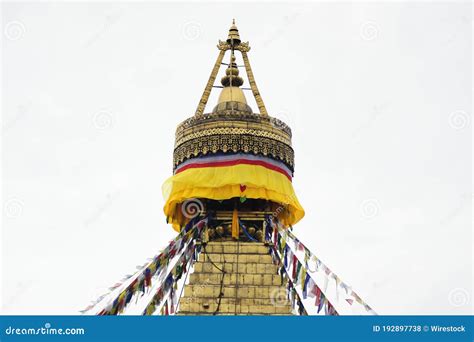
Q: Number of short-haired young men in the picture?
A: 0